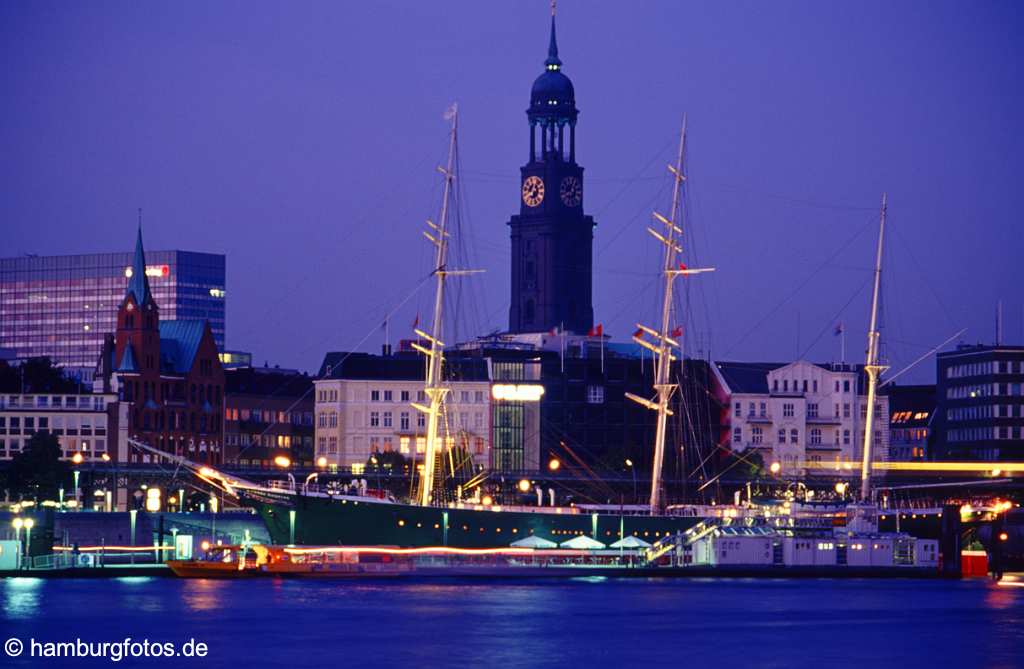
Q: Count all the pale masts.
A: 3